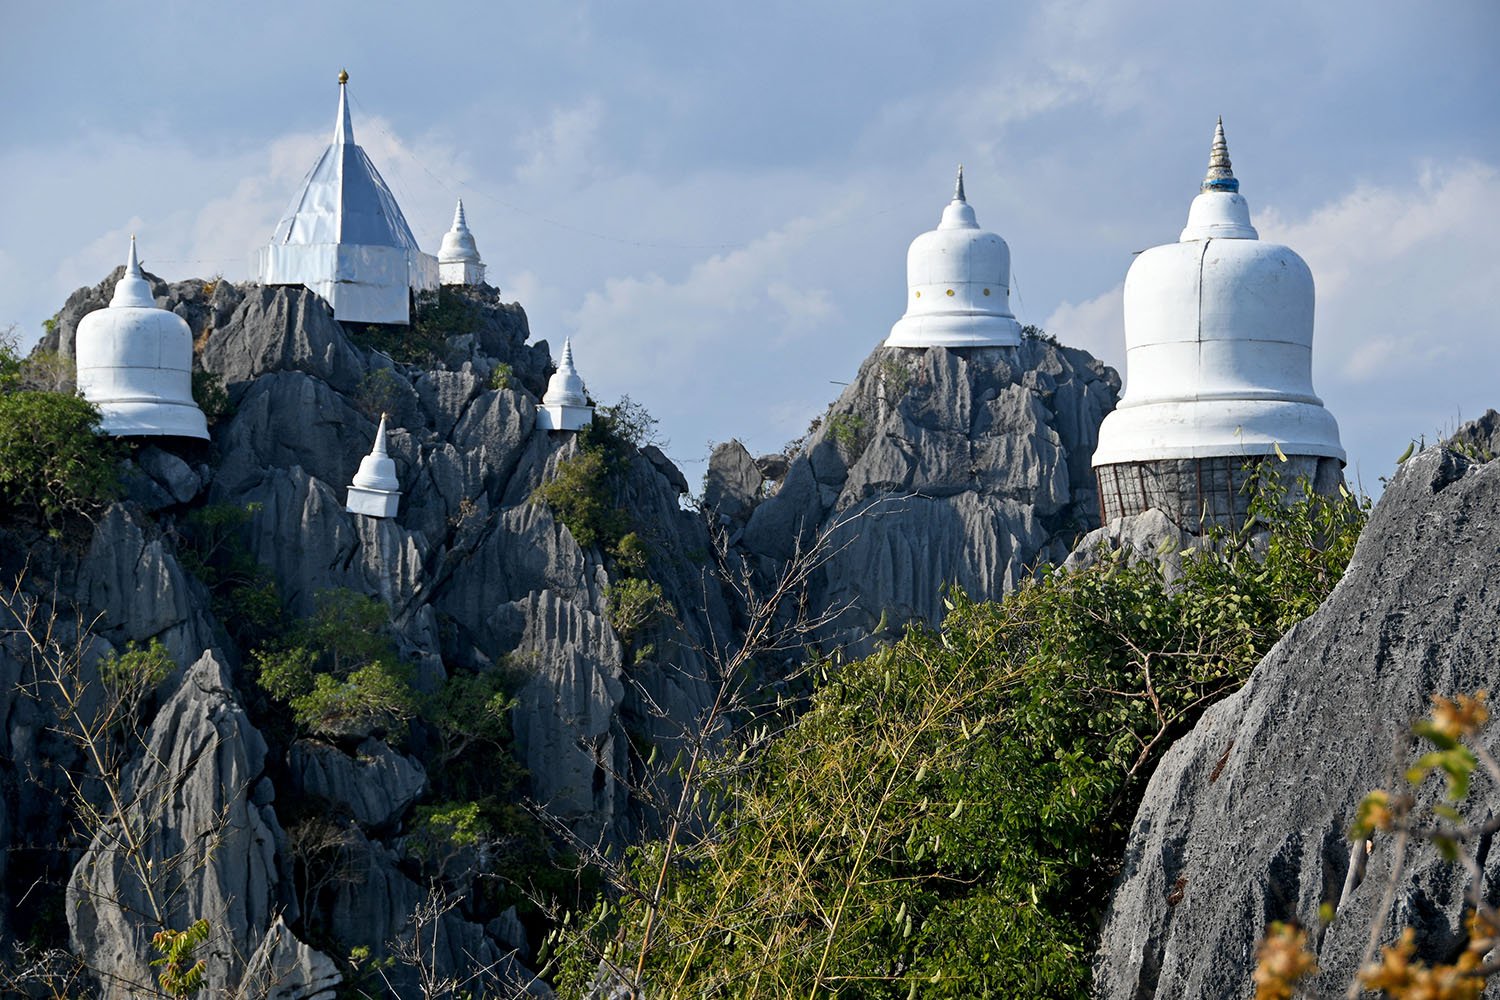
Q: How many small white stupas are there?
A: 3